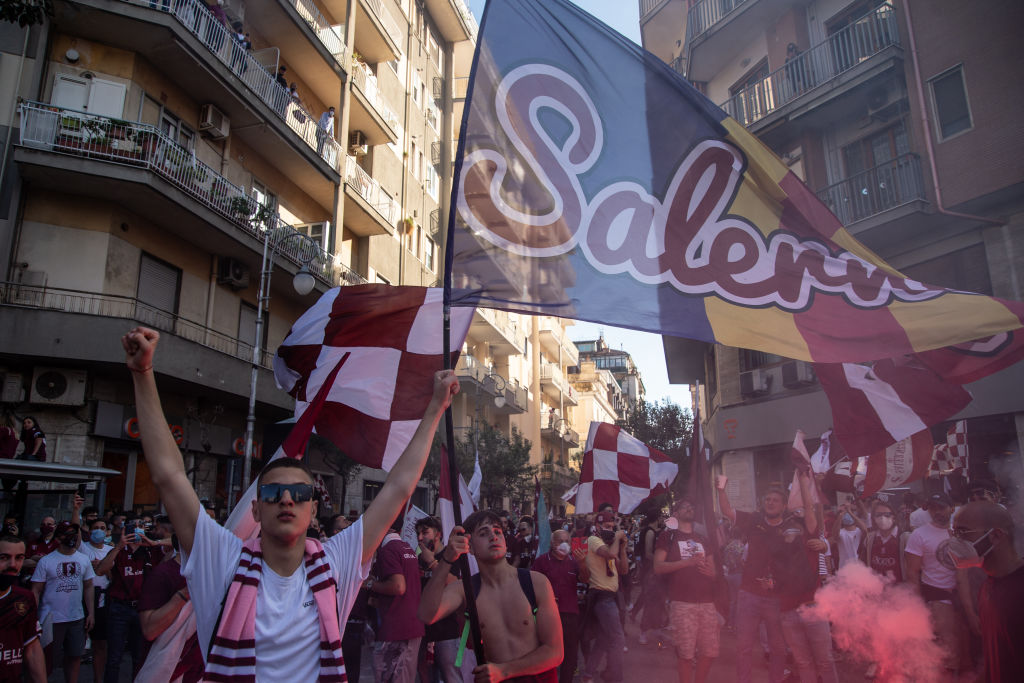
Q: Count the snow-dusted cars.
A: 0